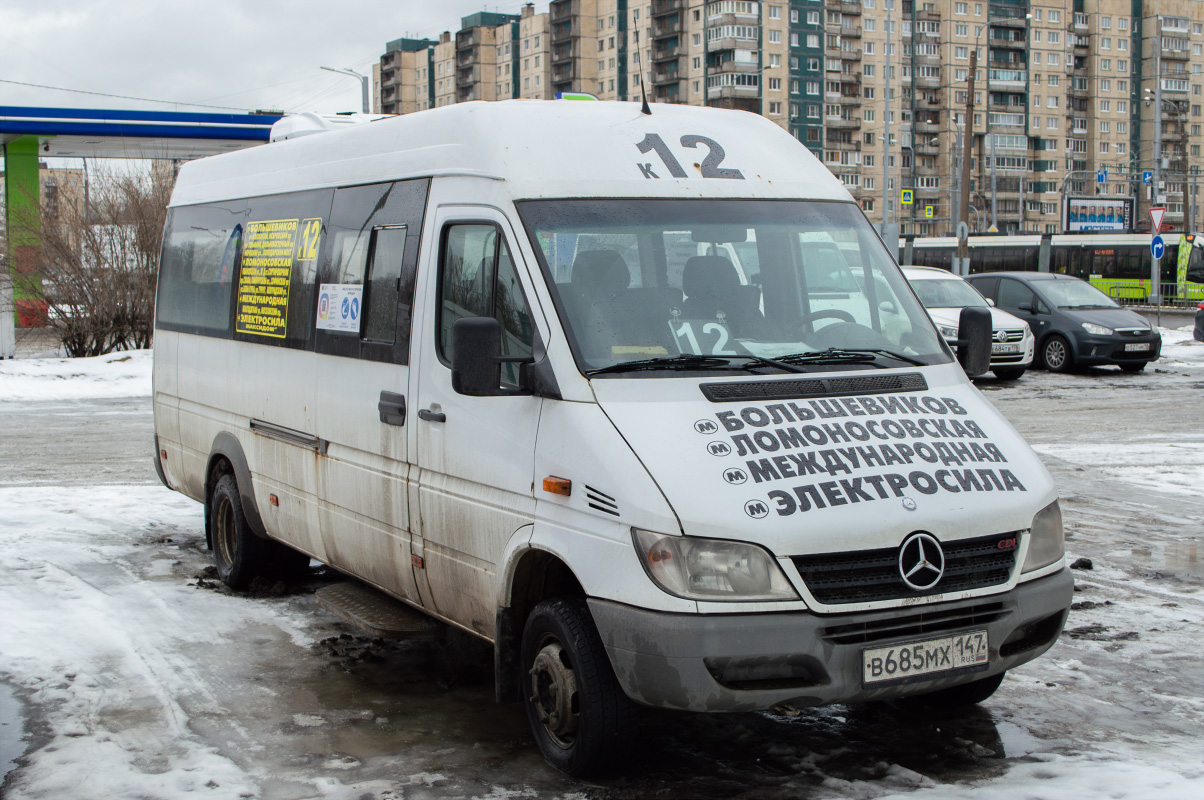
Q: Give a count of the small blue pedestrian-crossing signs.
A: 2